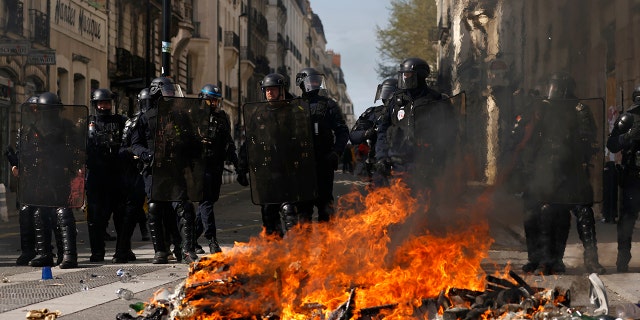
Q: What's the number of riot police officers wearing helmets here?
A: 12